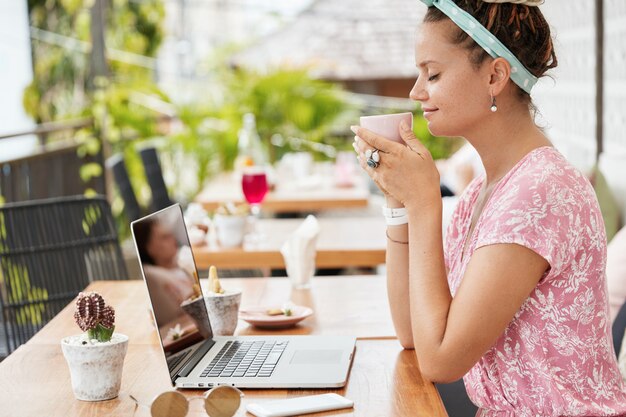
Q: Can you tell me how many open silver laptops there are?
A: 1